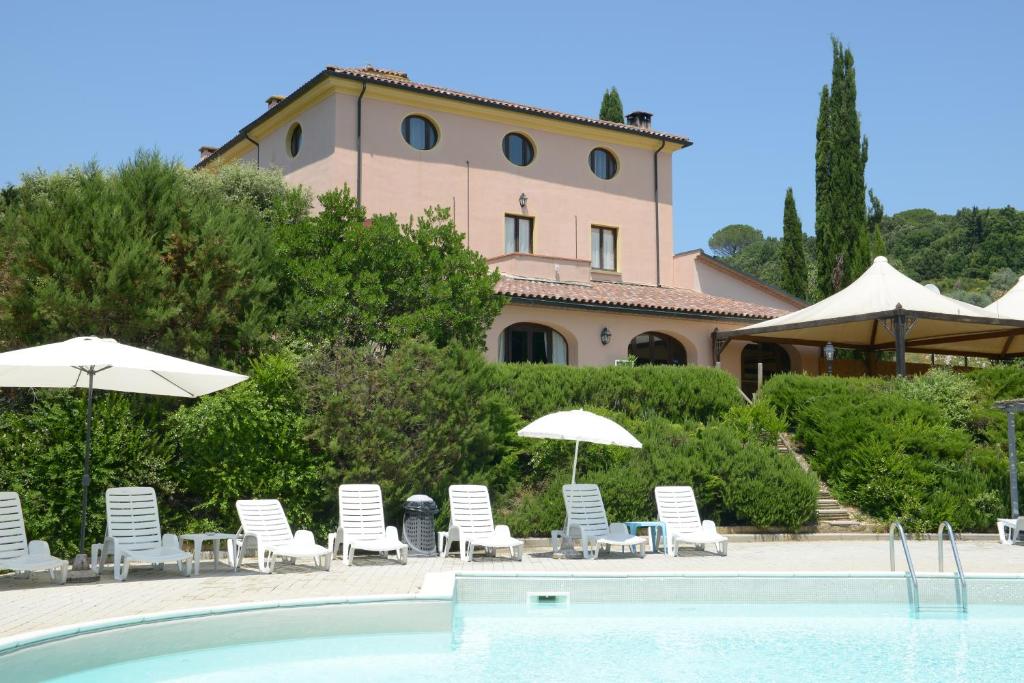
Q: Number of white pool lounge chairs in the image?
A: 8